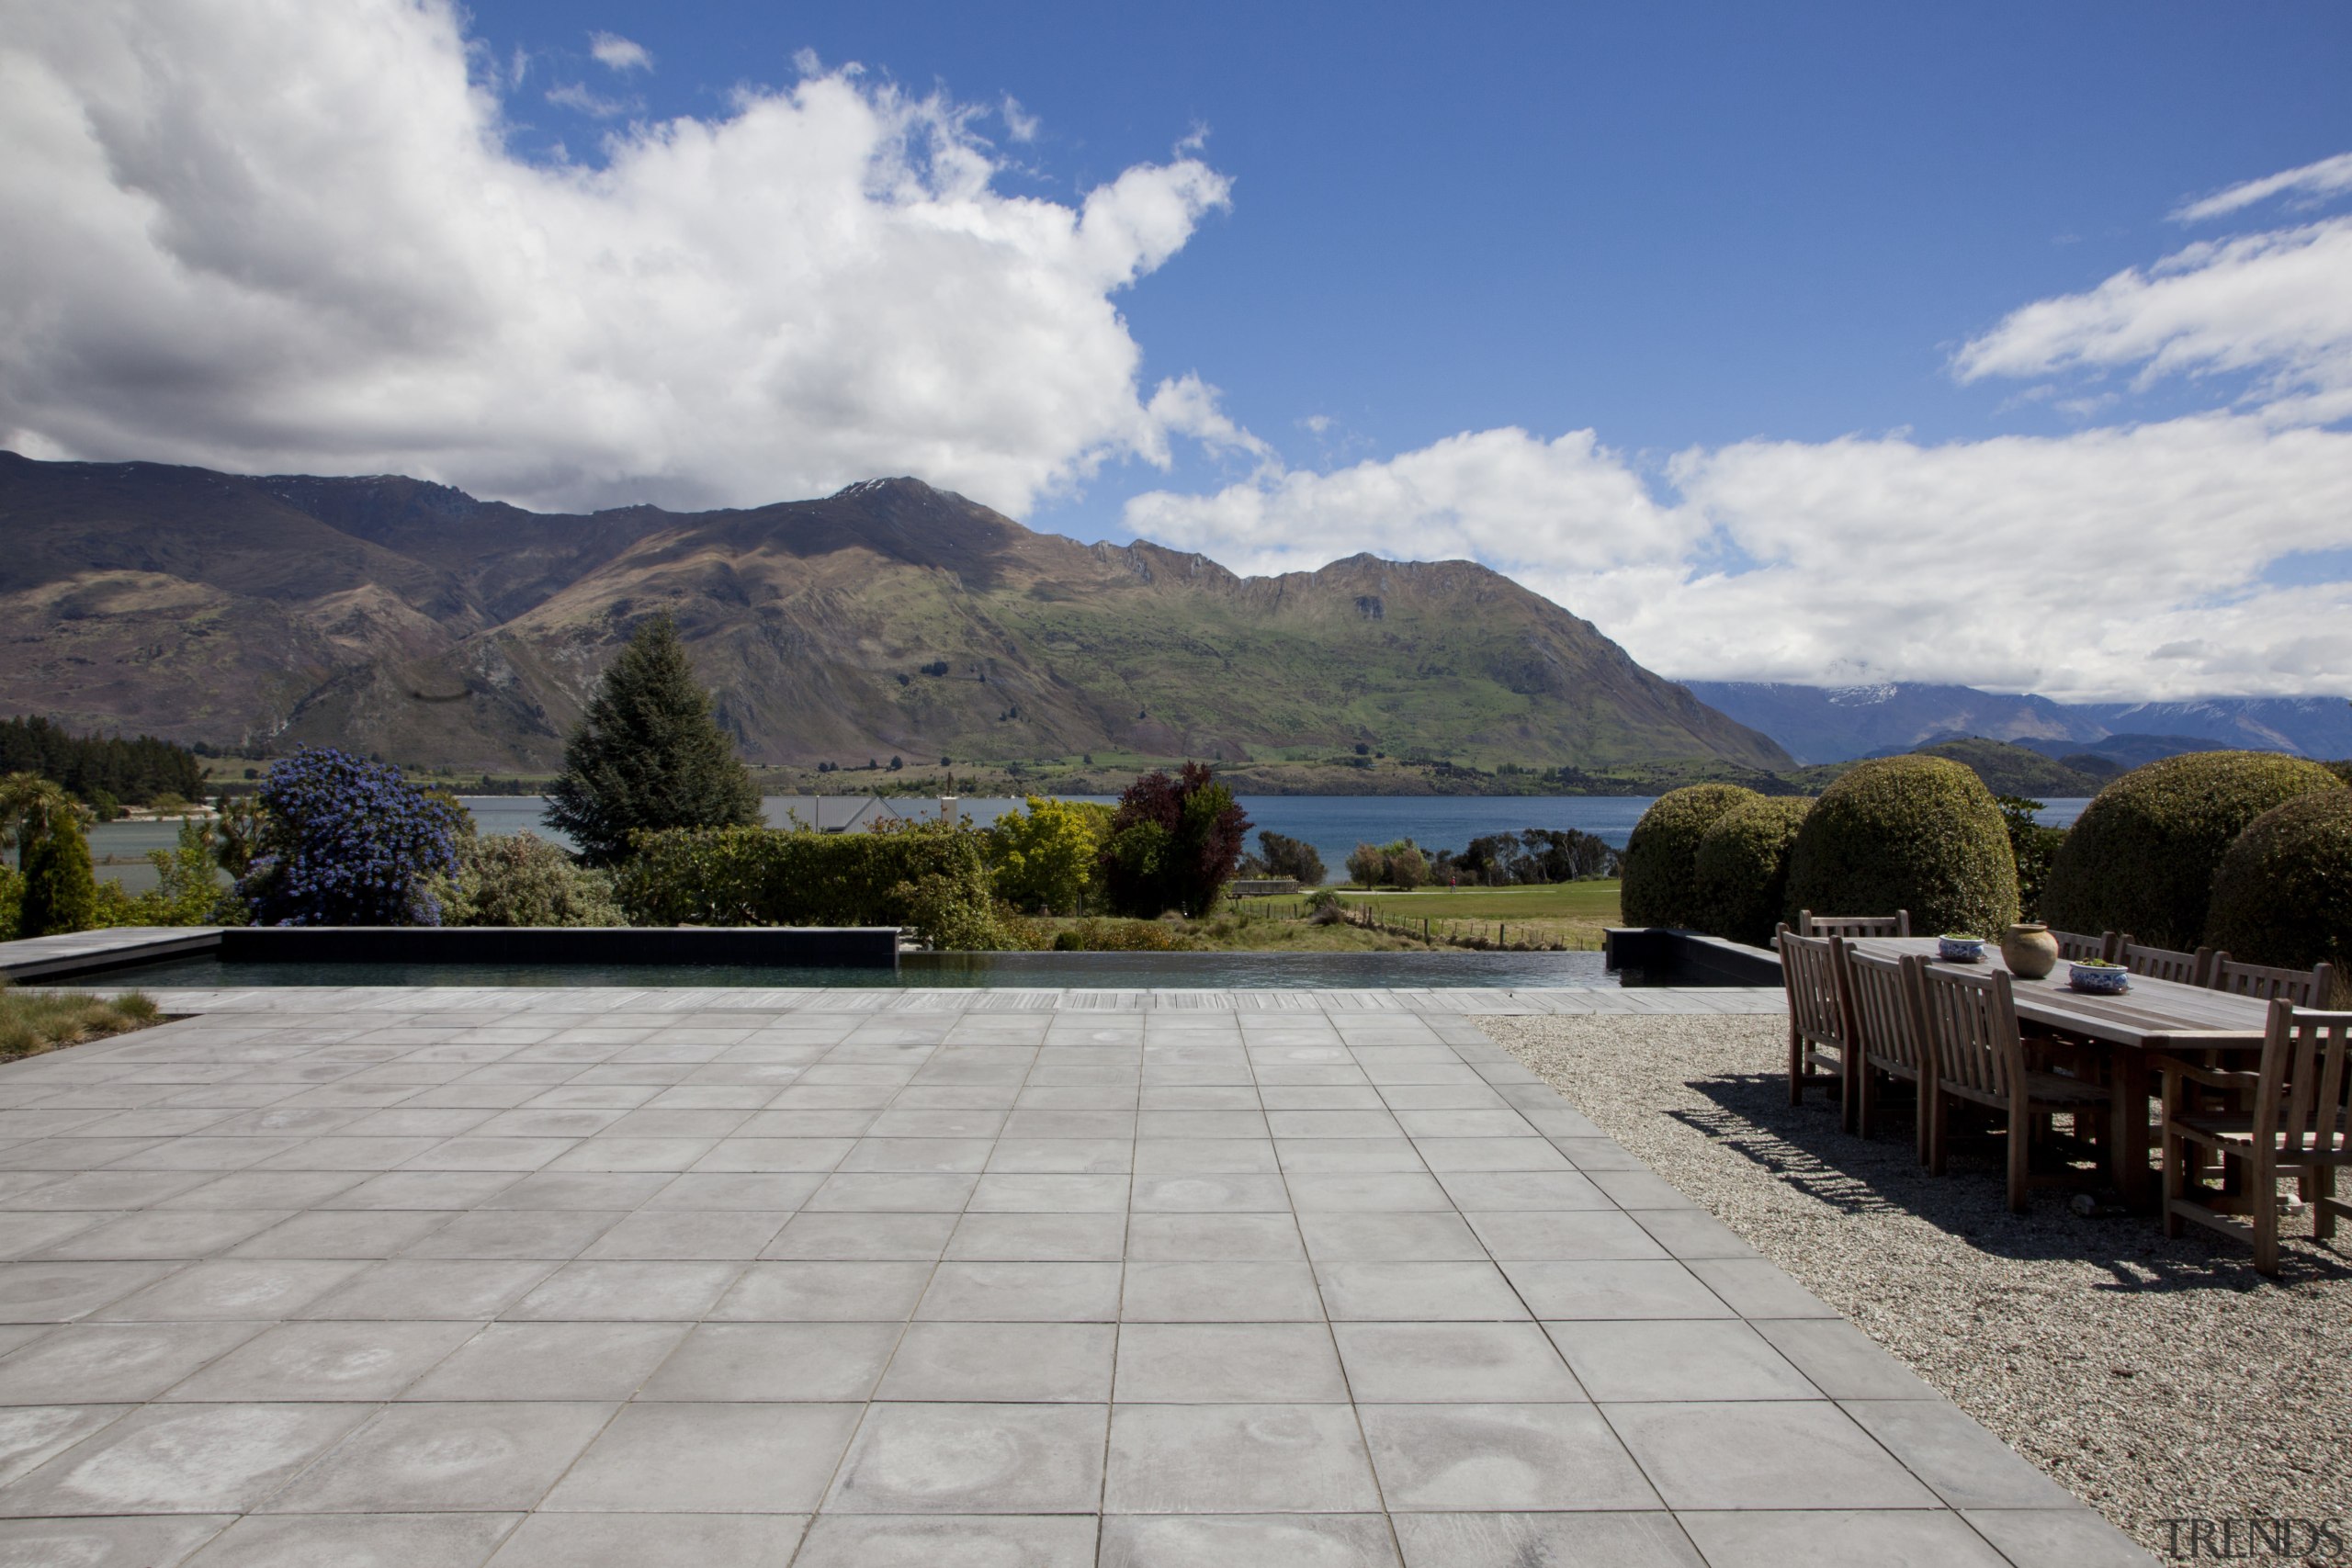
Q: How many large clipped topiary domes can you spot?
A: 5